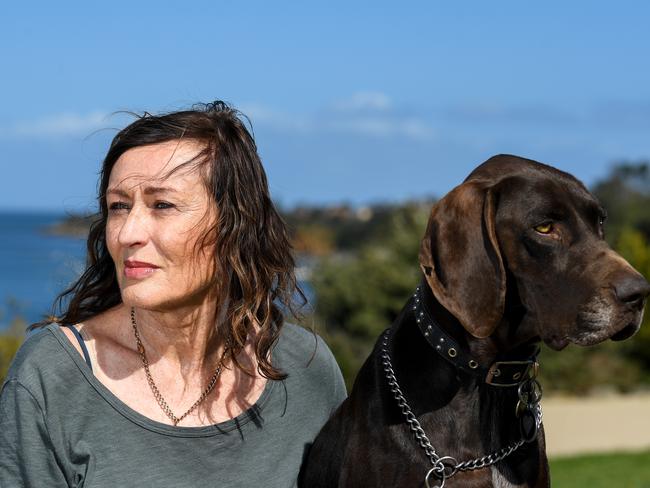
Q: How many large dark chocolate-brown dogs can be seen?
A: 1